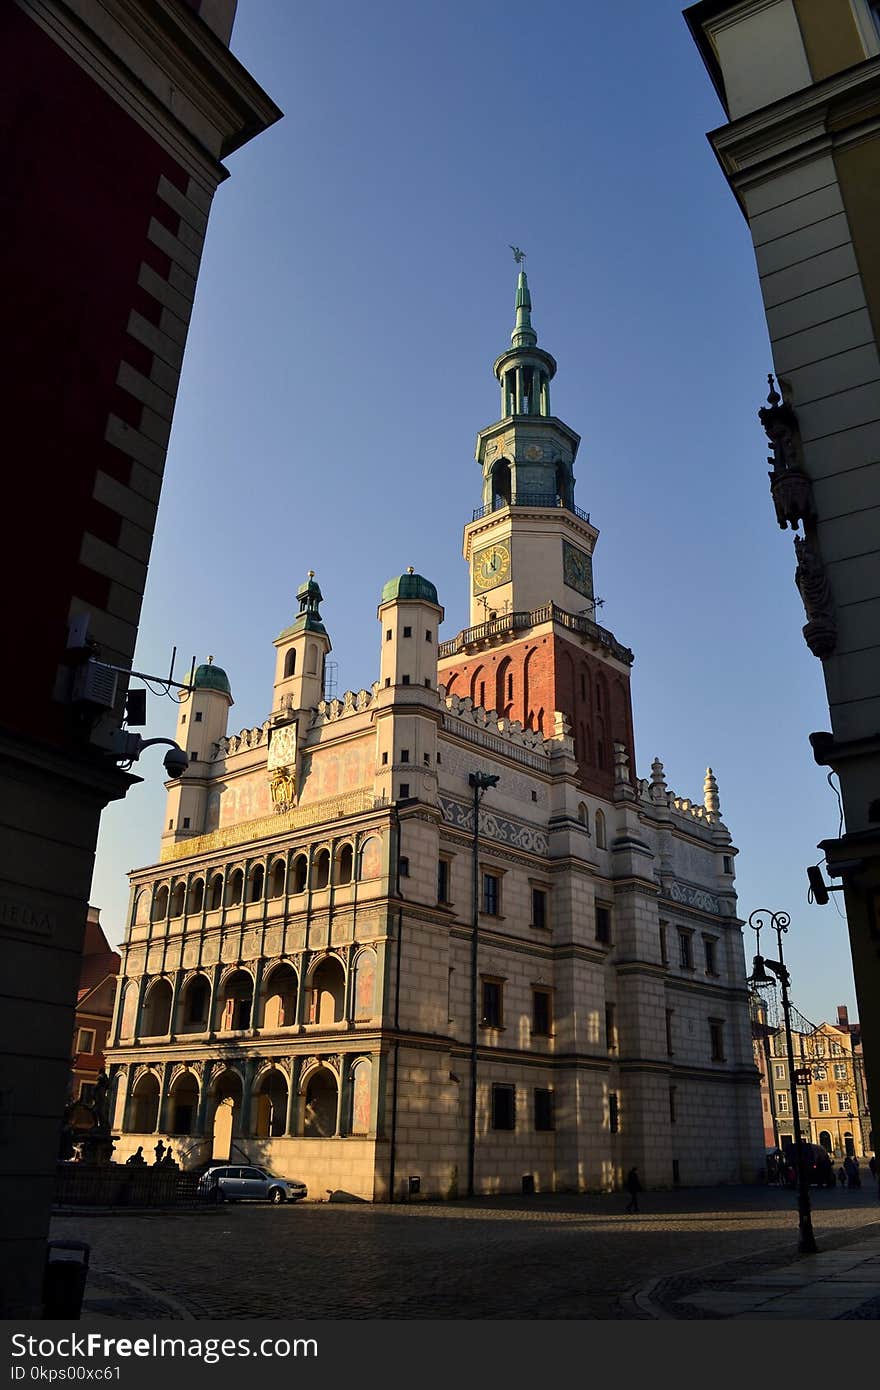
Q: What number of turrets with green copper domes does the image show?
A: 3